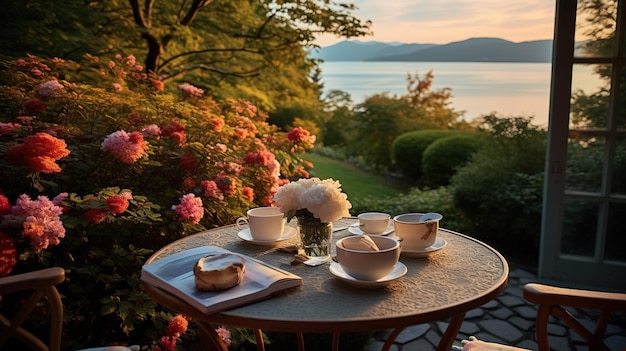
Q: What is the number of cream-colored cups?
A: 4